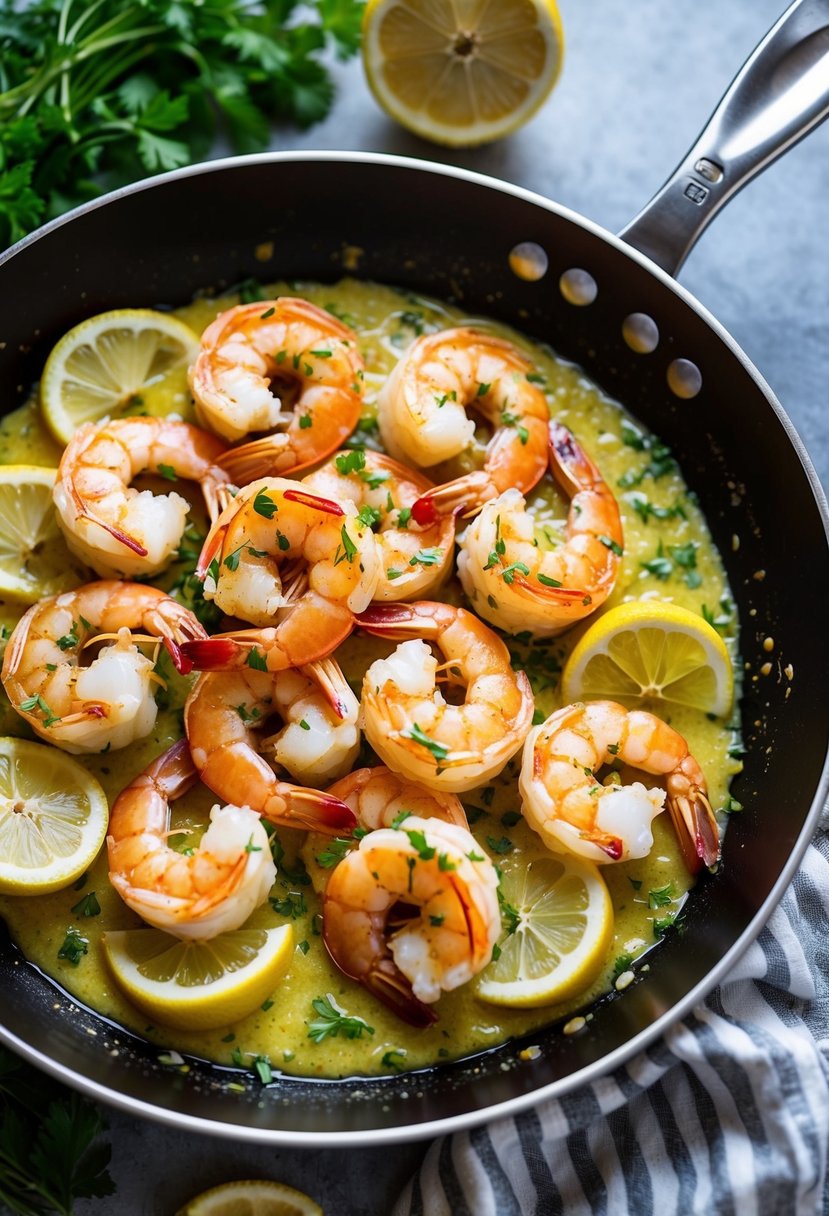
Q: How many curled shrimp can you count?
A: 13